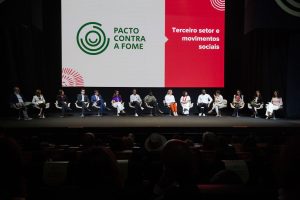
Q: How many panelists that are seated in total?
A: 15